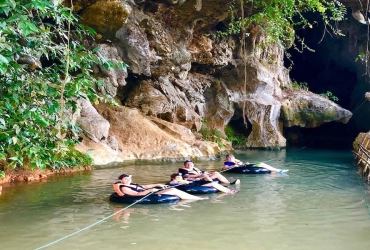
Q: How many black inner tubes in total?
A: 4